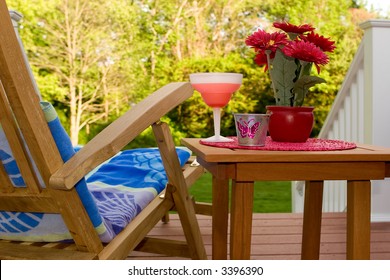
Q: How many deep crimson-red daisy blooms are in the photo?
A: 5